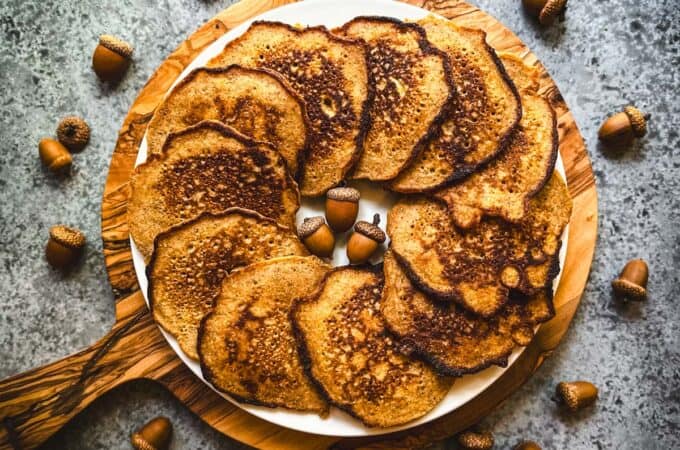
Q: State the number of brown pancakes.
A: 11